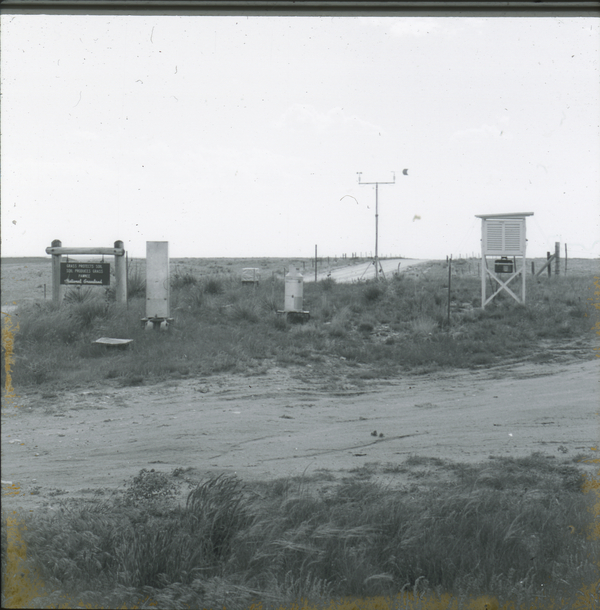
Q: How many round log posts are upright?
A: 2